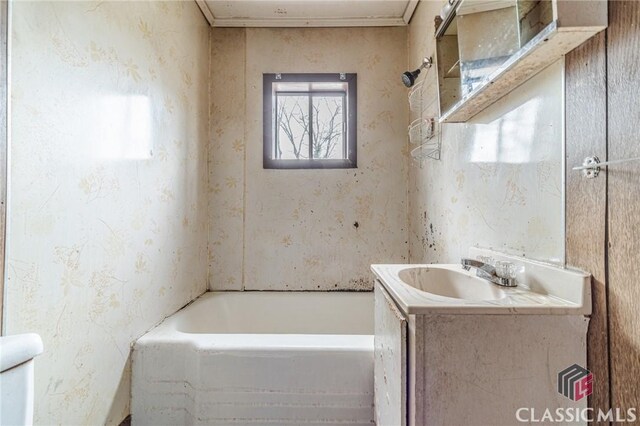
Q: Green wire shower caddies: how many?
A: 0